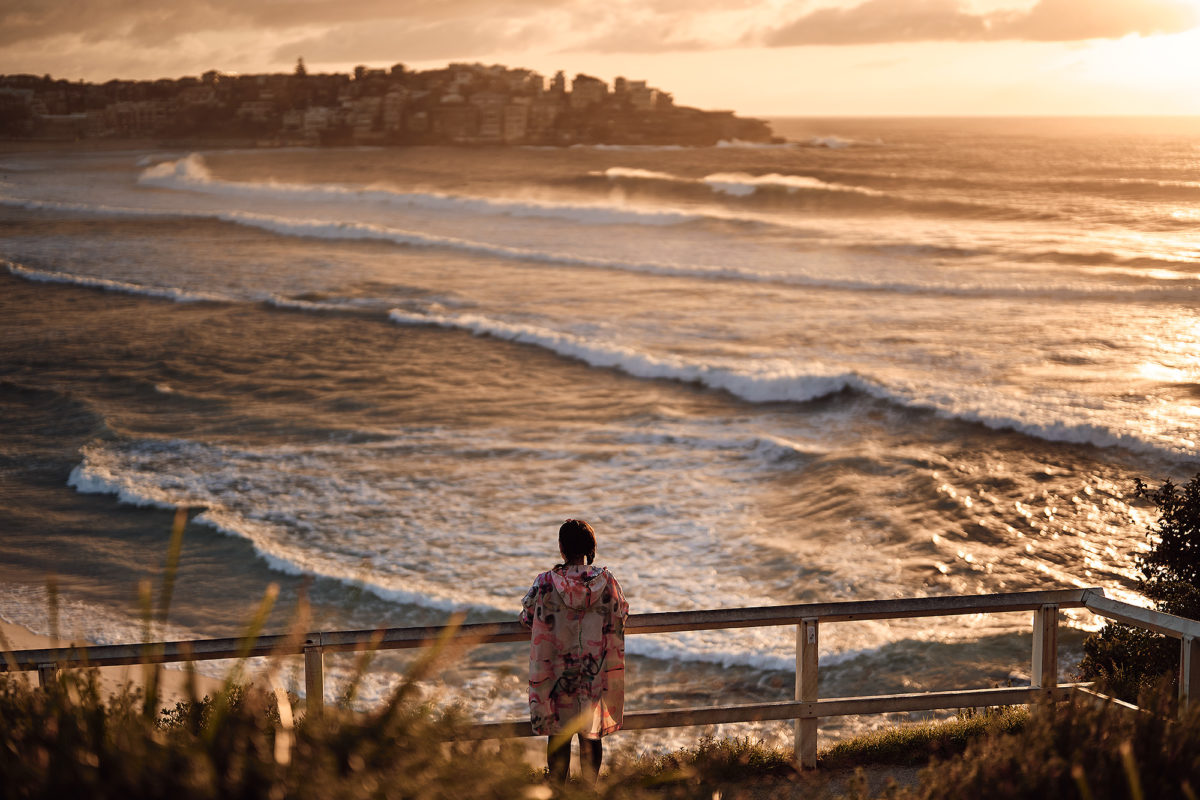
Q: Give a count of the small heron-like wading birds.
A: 0